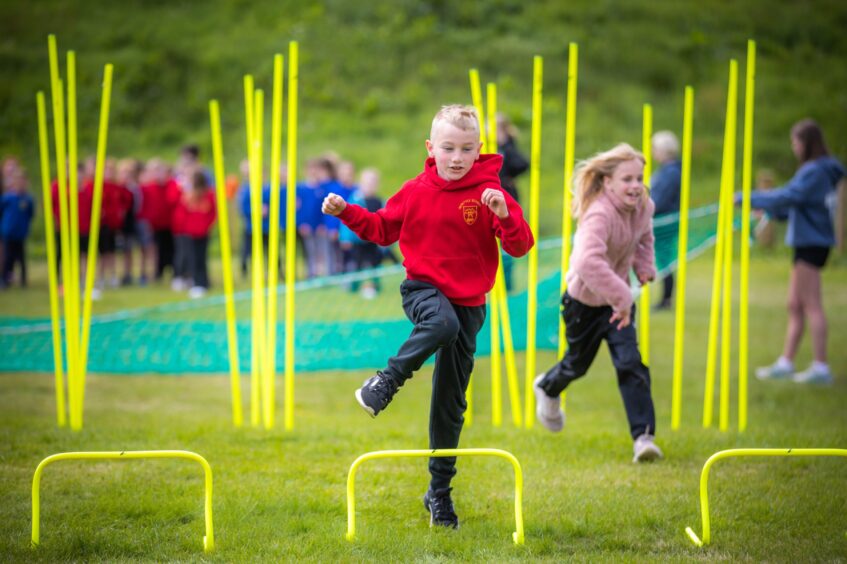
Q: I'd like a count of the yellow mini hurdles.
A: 3